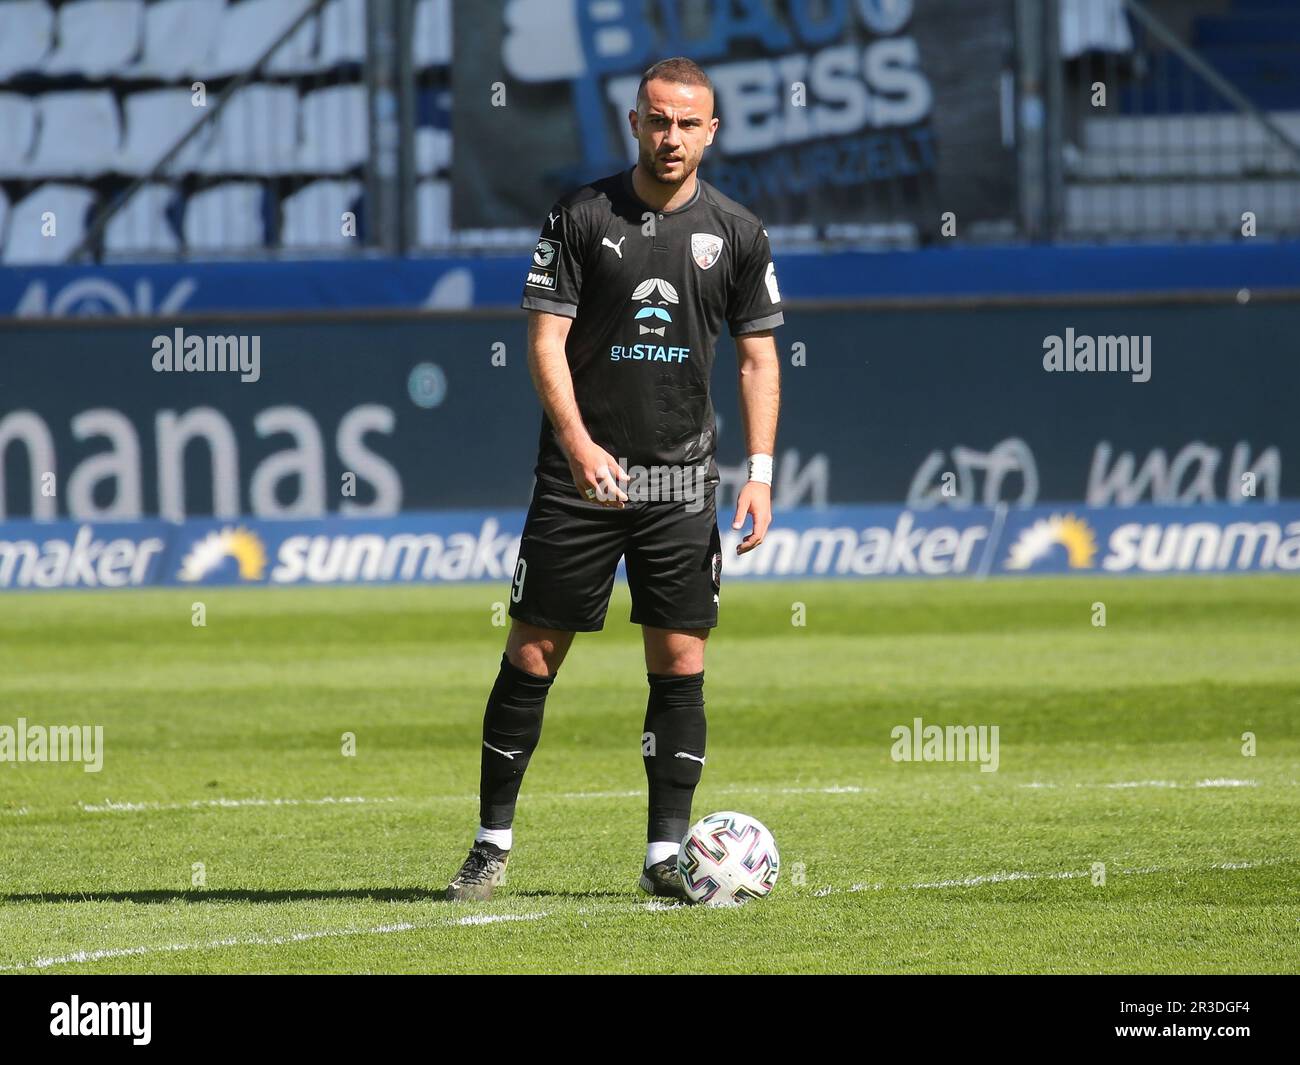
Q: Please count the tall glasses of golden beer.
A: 0